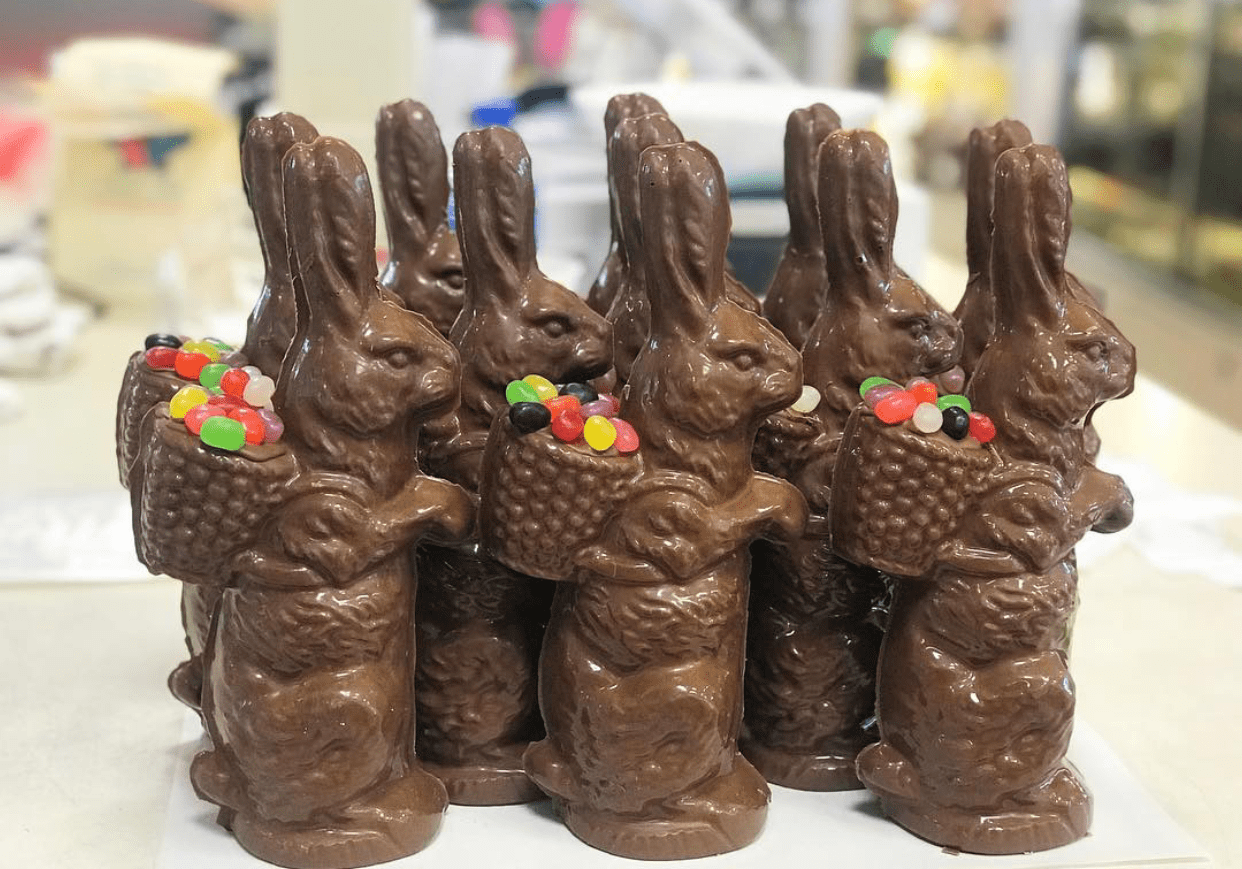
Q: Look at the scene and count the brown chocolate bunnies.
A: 11